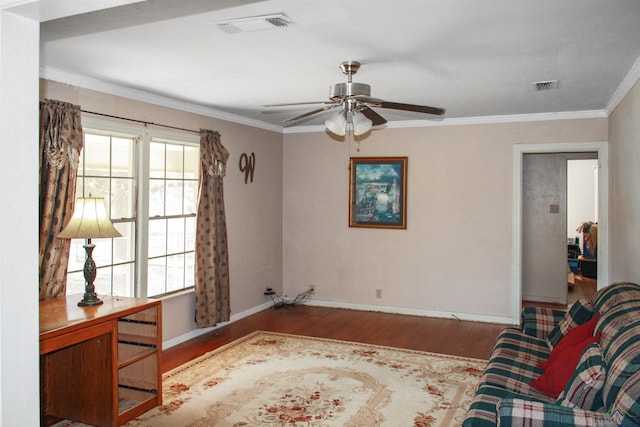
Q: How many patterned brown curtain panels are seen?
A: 2